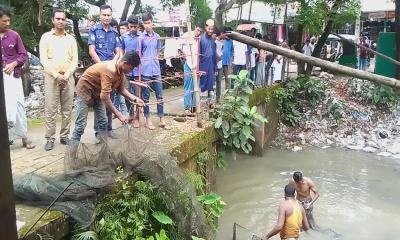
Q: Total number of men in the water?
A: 2